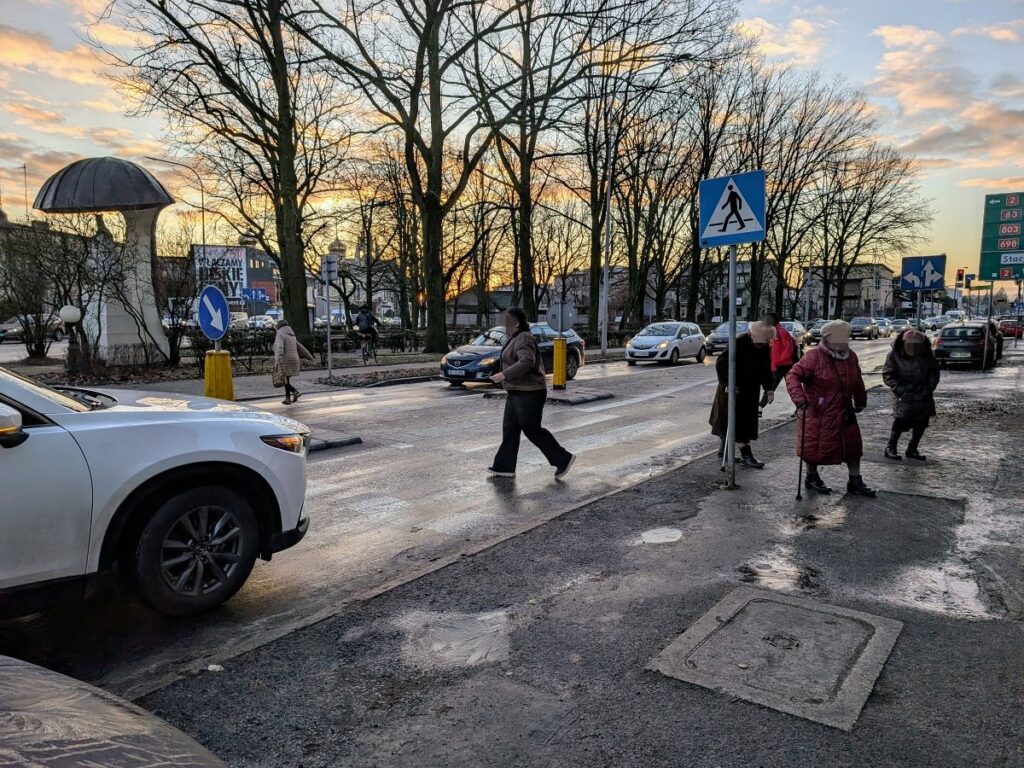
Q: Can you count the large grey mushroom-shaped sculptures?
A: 1